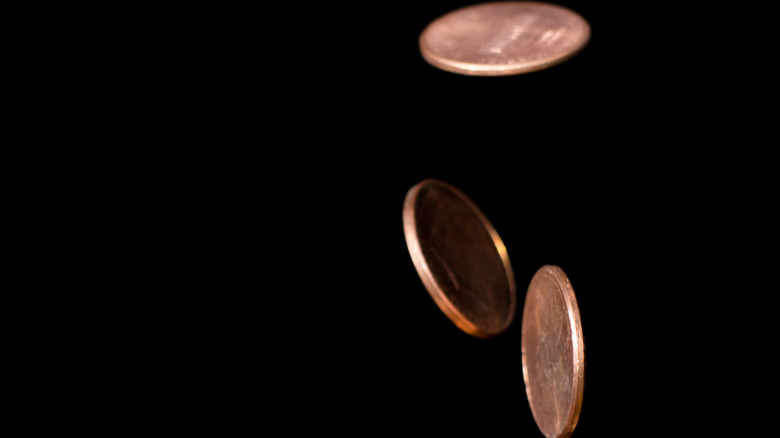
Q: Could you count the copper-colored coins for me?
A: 3